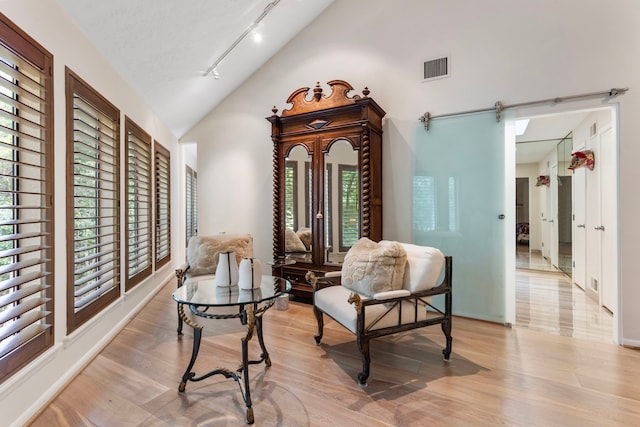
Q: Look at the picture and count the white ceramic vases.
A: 2